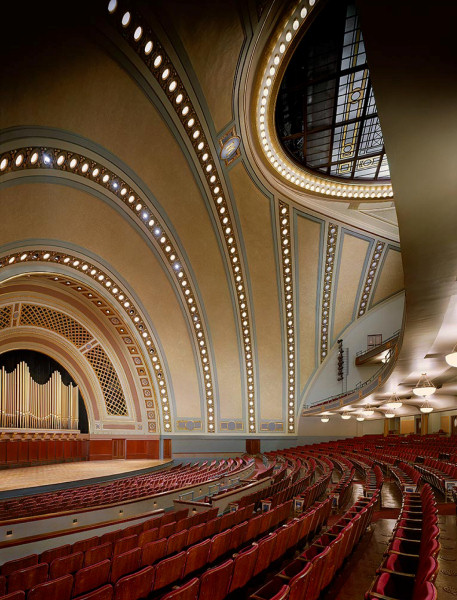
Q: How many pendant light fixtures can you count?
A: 9